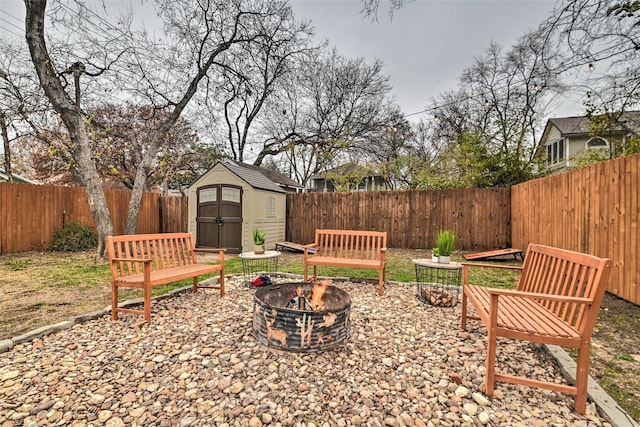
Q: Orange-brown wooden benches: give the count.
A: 3